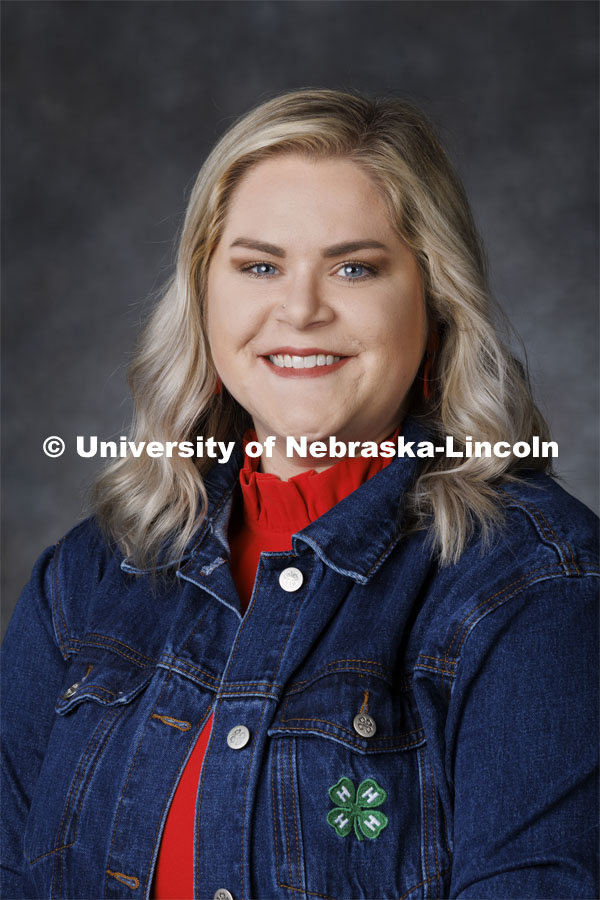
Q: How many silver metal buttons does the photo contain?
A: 5